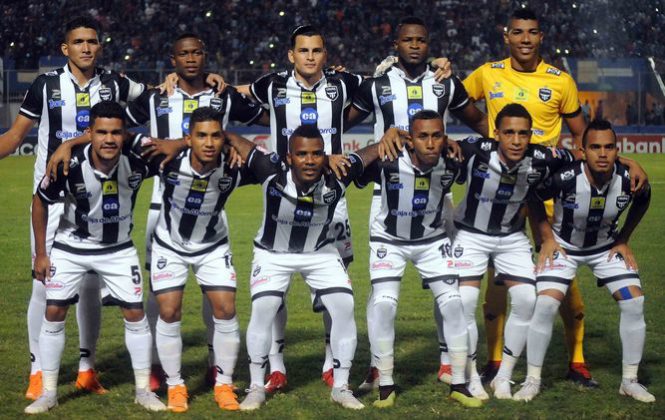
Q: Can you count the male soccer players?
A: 11